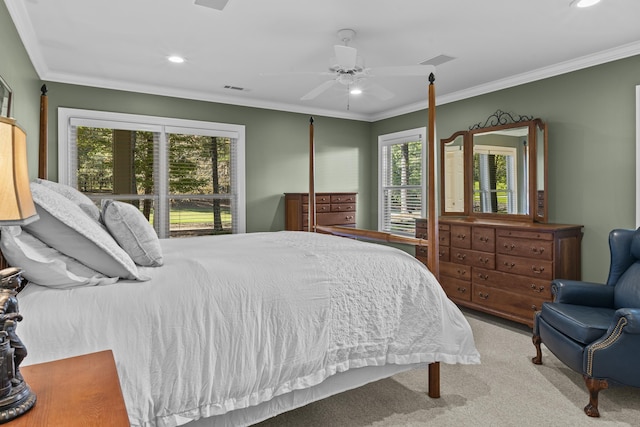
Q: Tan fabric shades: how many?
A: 1